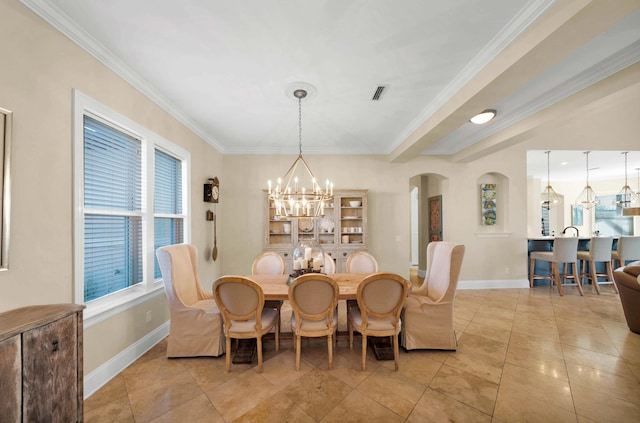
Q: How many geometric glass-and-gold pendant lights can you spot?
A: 3